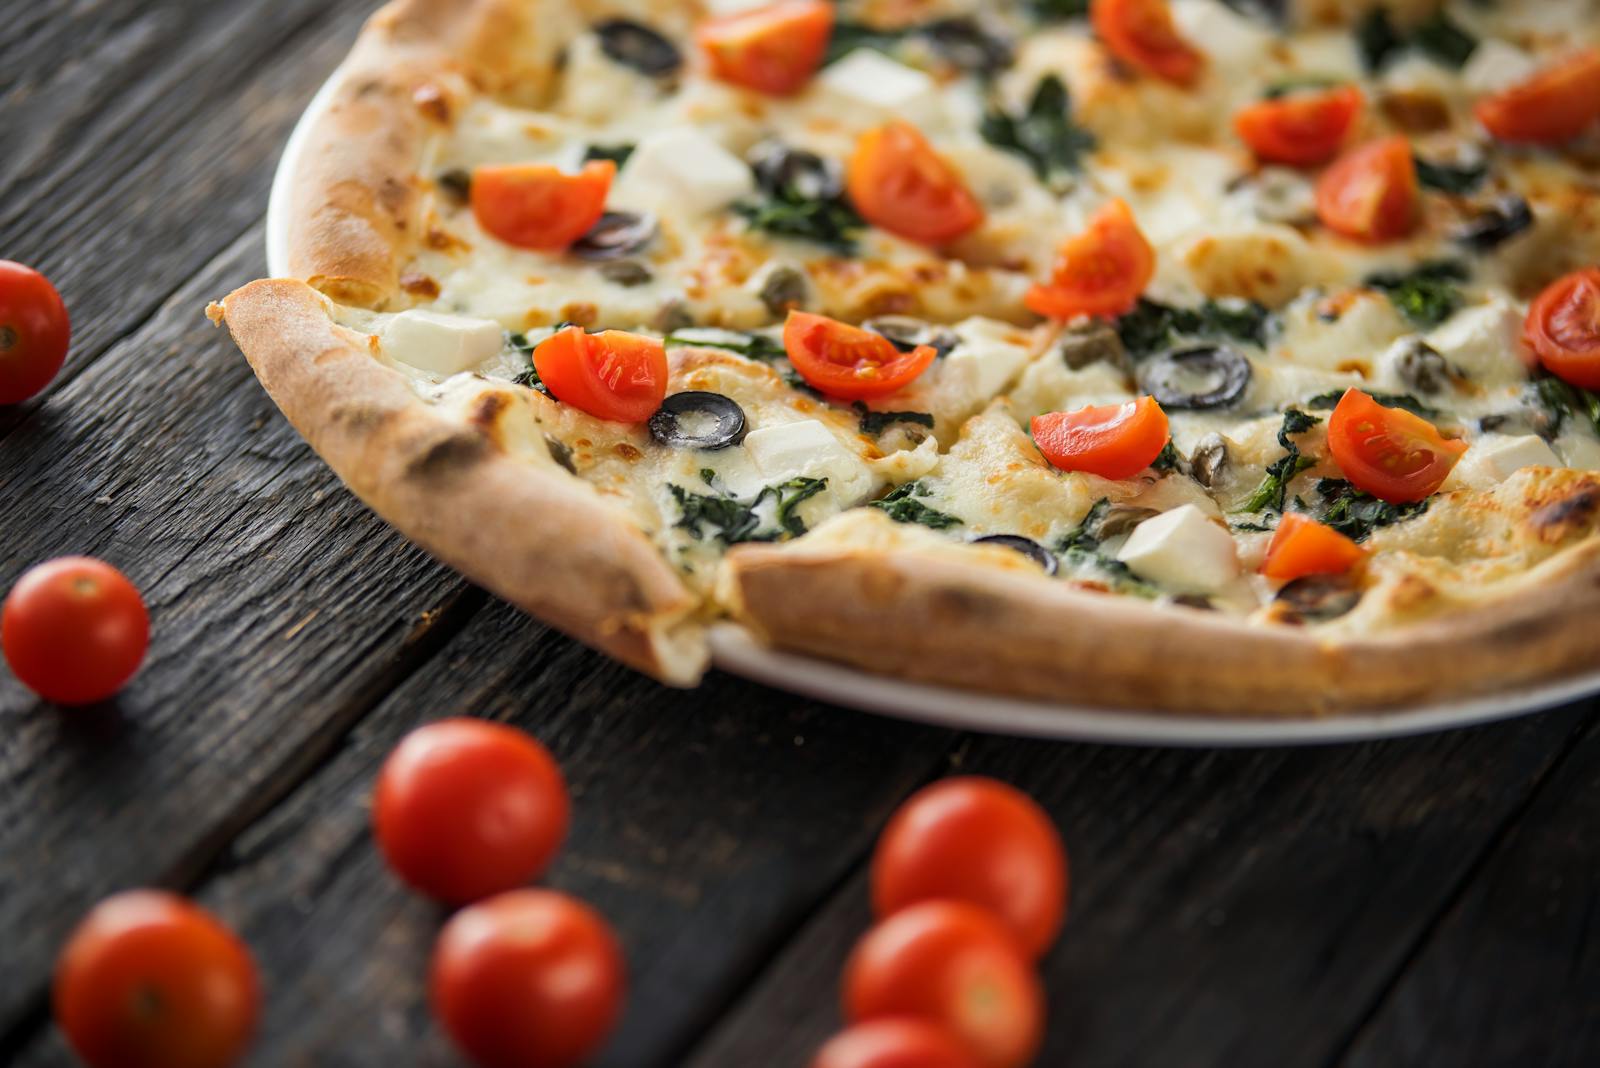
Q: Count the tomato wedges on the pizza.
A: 14